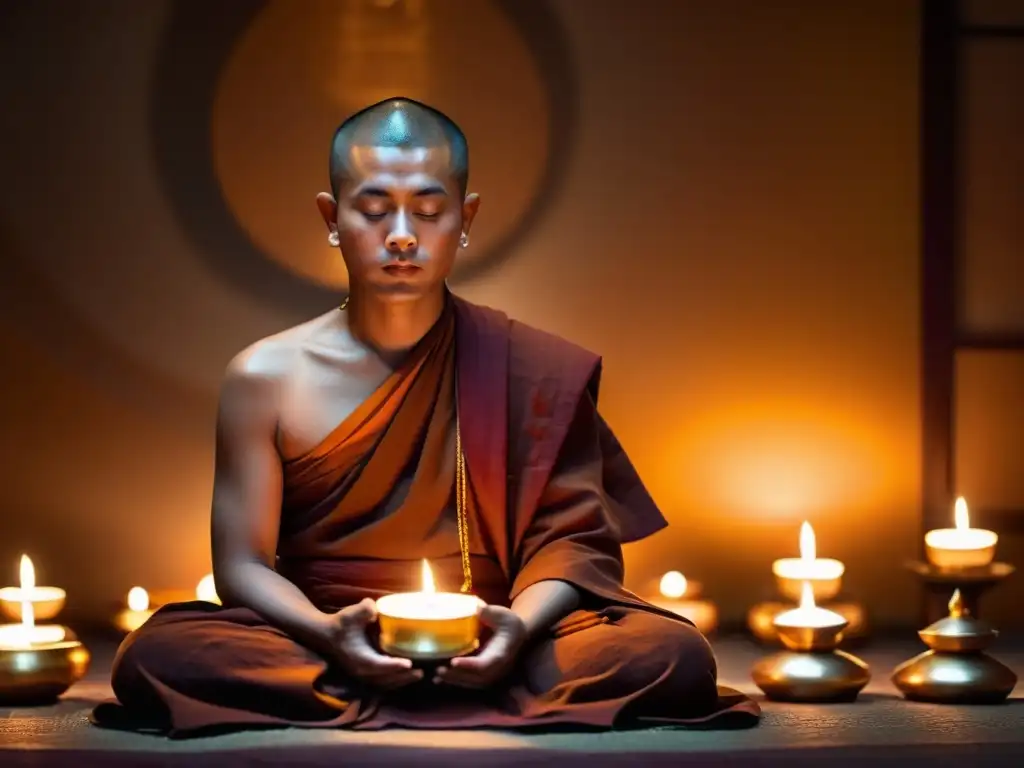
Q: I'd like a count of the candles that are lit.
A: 9